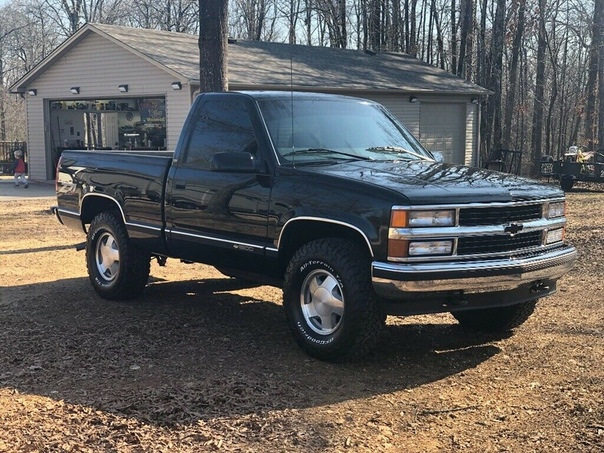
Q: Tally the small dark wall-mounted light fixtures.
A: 6